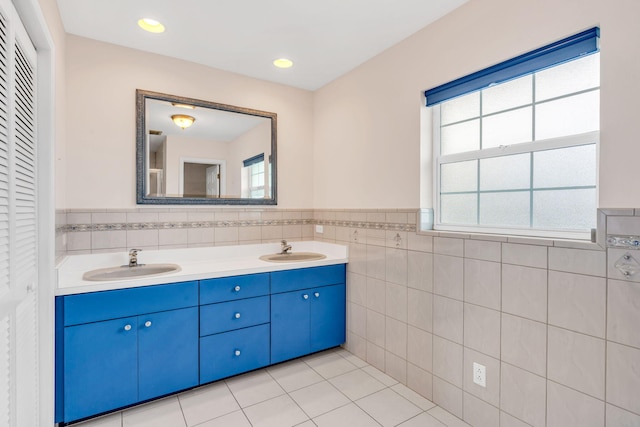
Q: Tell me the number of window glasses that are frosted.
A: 12